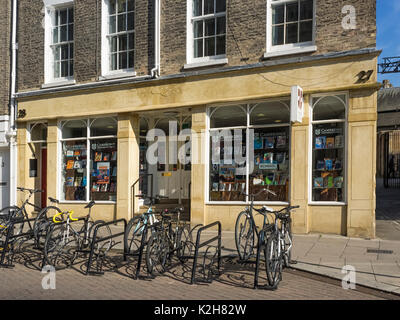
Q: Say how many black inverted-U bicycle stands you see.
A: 6